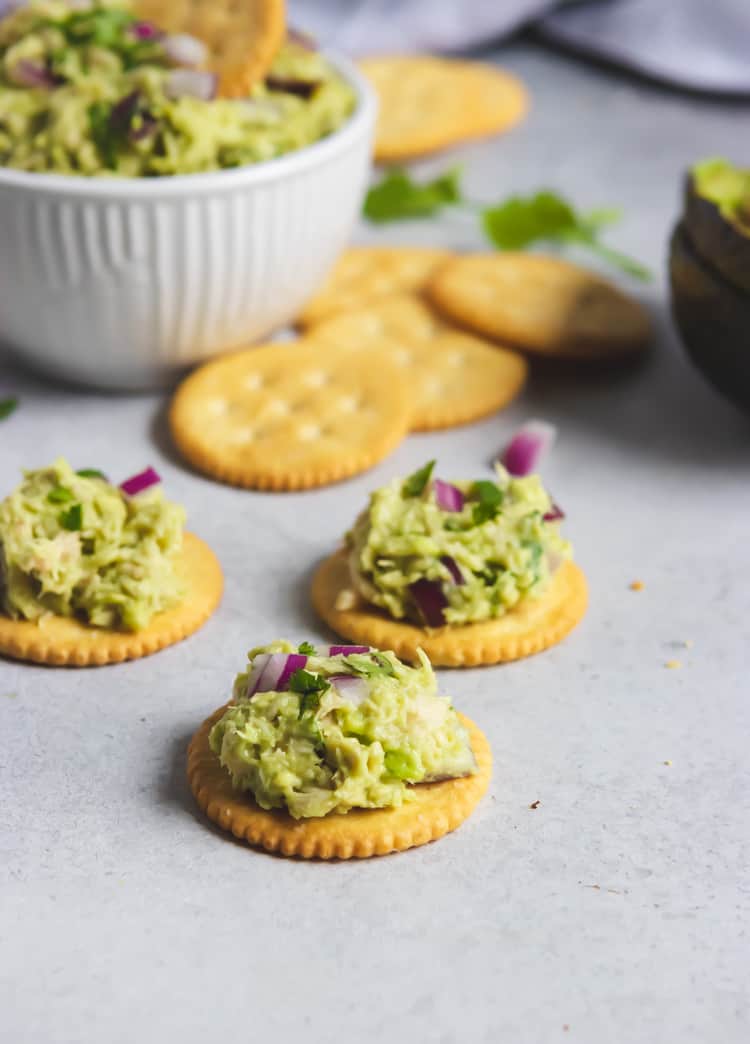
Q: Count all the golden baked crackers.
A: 11